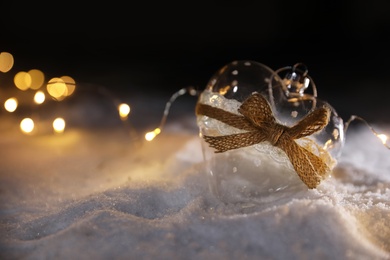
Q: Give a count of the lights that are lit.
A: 12